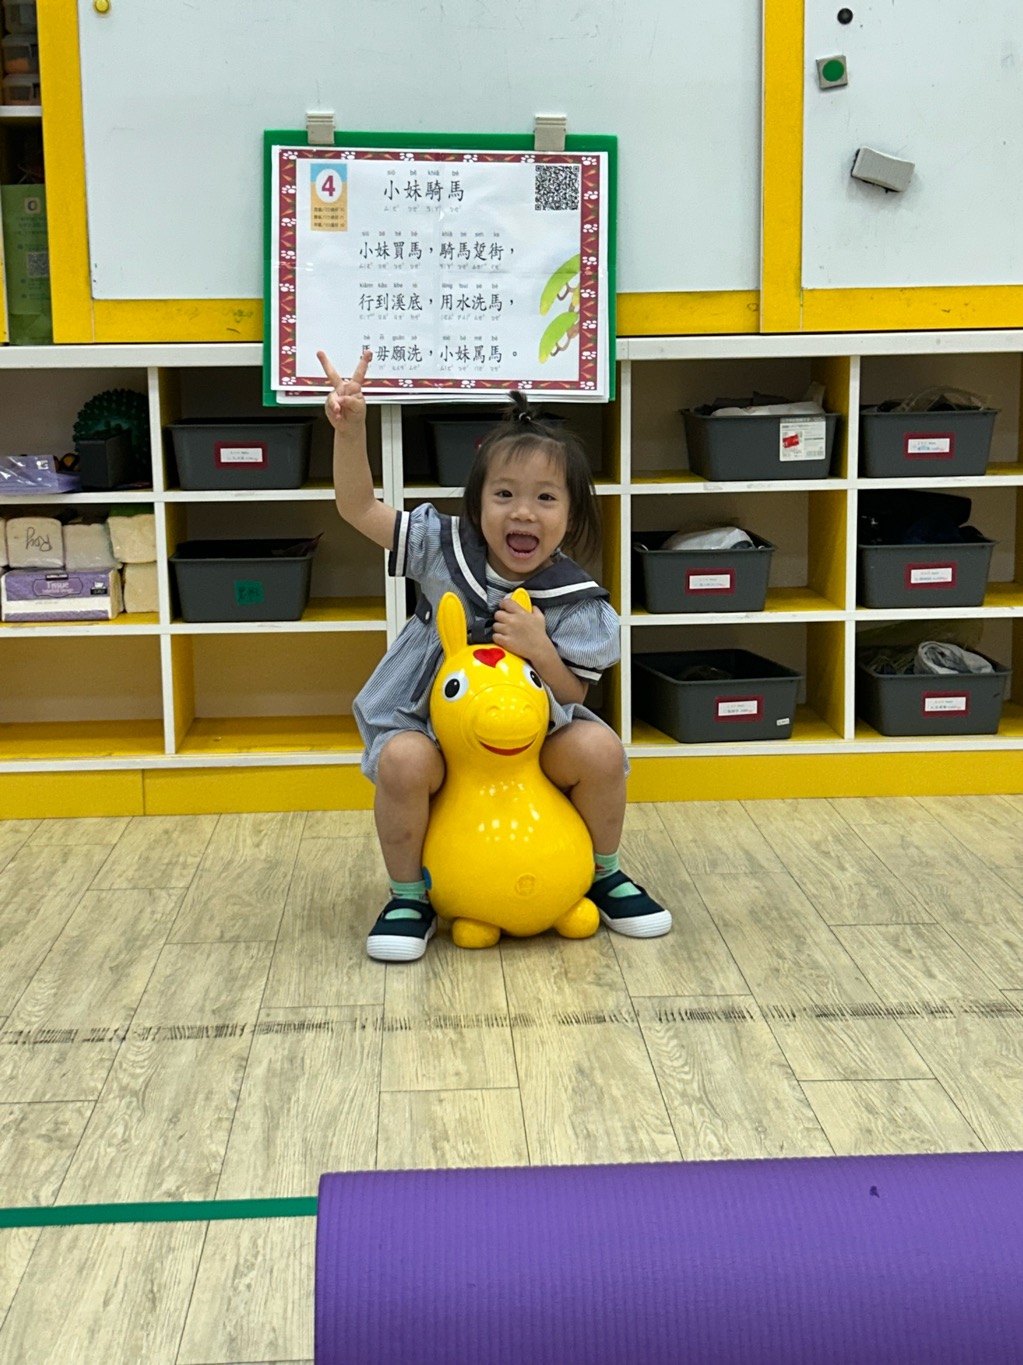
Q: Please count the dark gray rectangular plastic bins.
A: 9